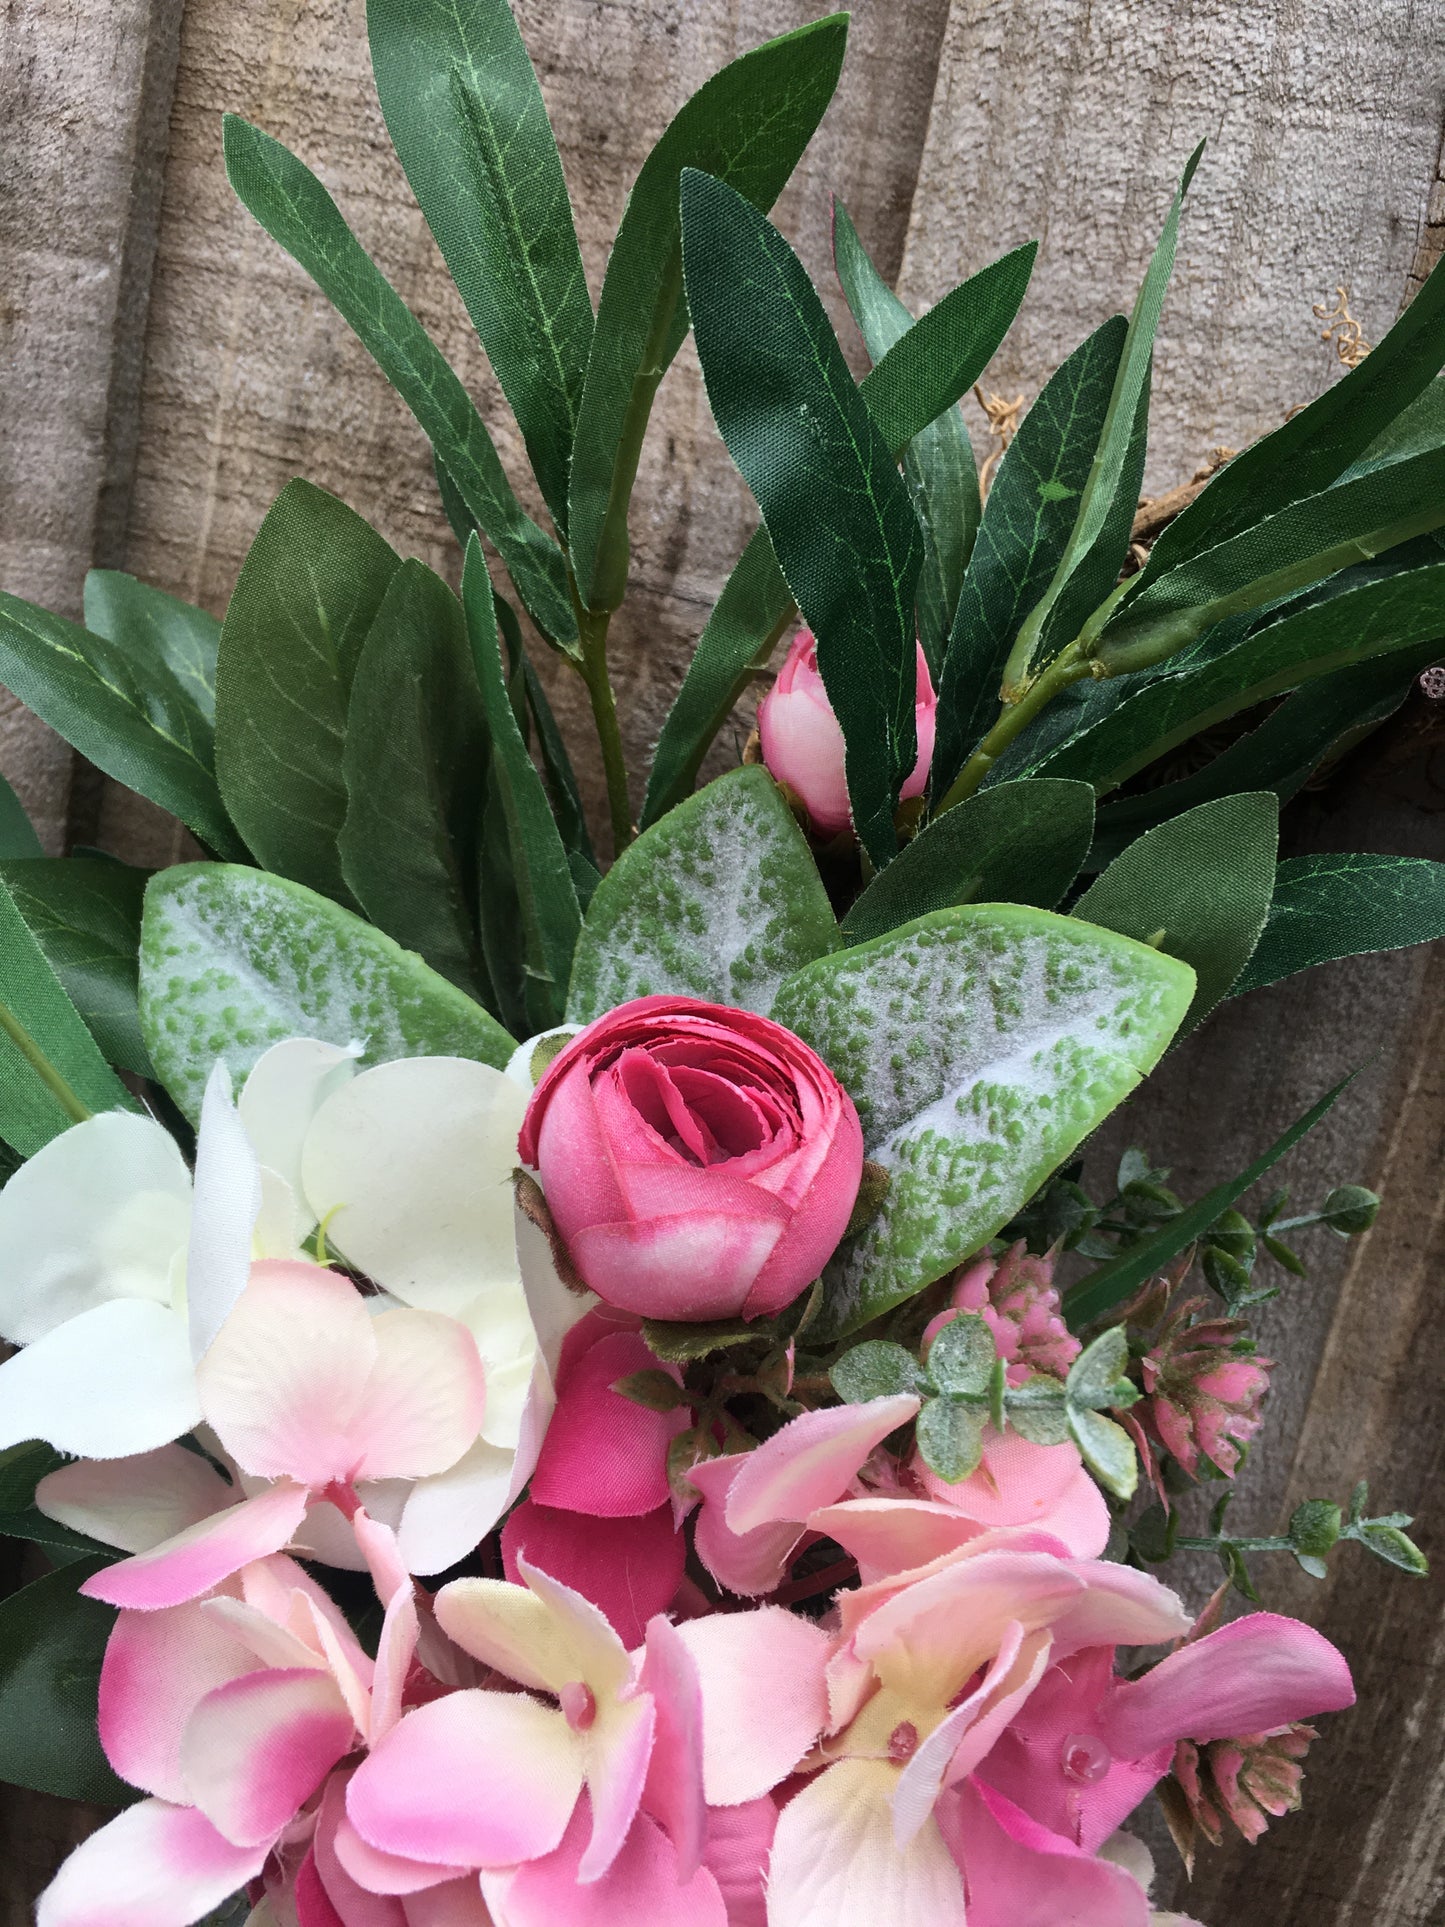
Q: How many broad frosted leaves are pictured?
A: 3